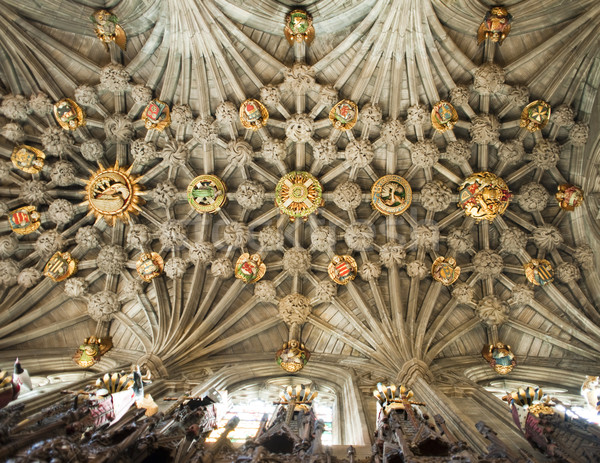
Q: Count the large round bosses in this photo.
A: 5